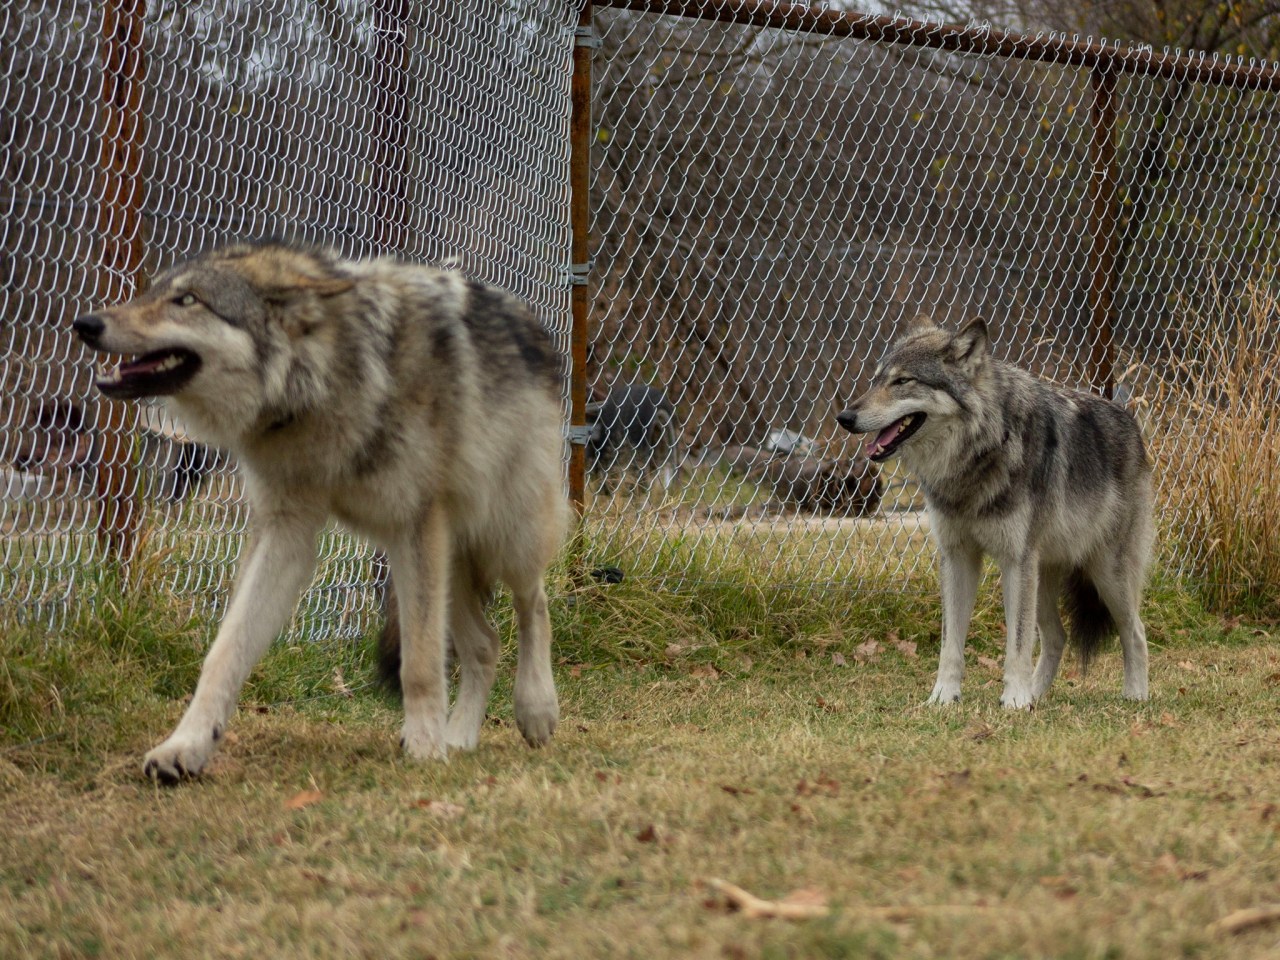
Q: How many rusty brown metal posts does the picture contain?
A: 4